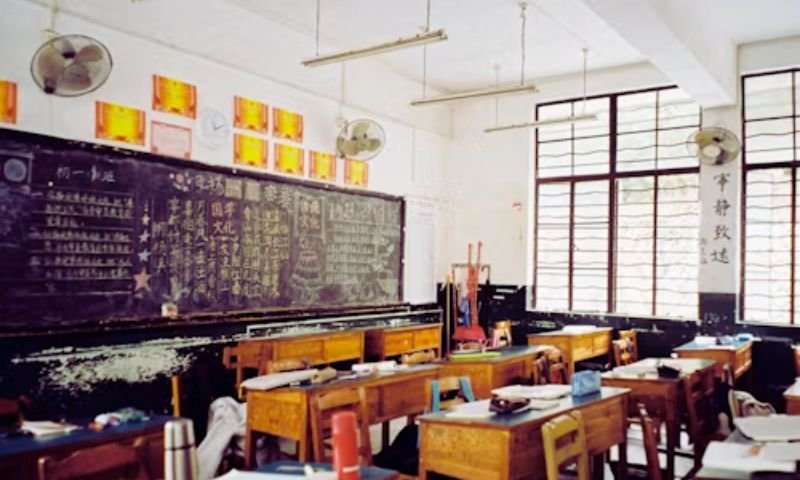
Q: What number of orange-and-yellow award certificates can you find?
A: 9